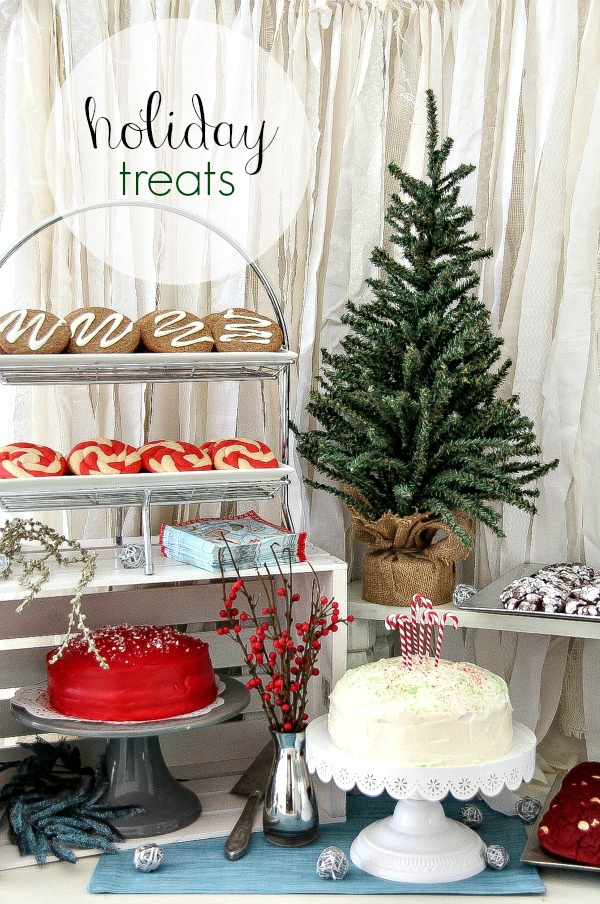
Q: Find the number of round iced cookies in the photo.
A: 4